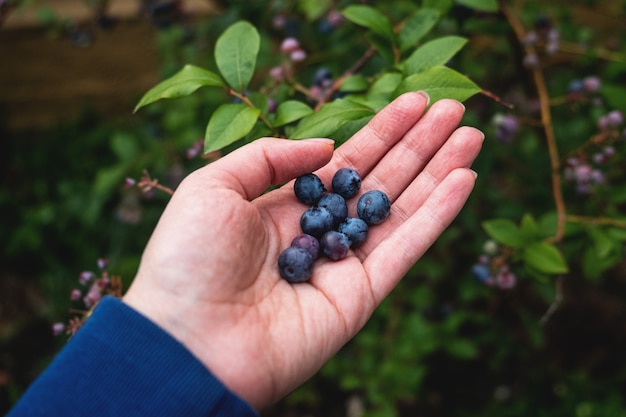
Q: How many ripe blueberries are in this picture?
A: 9